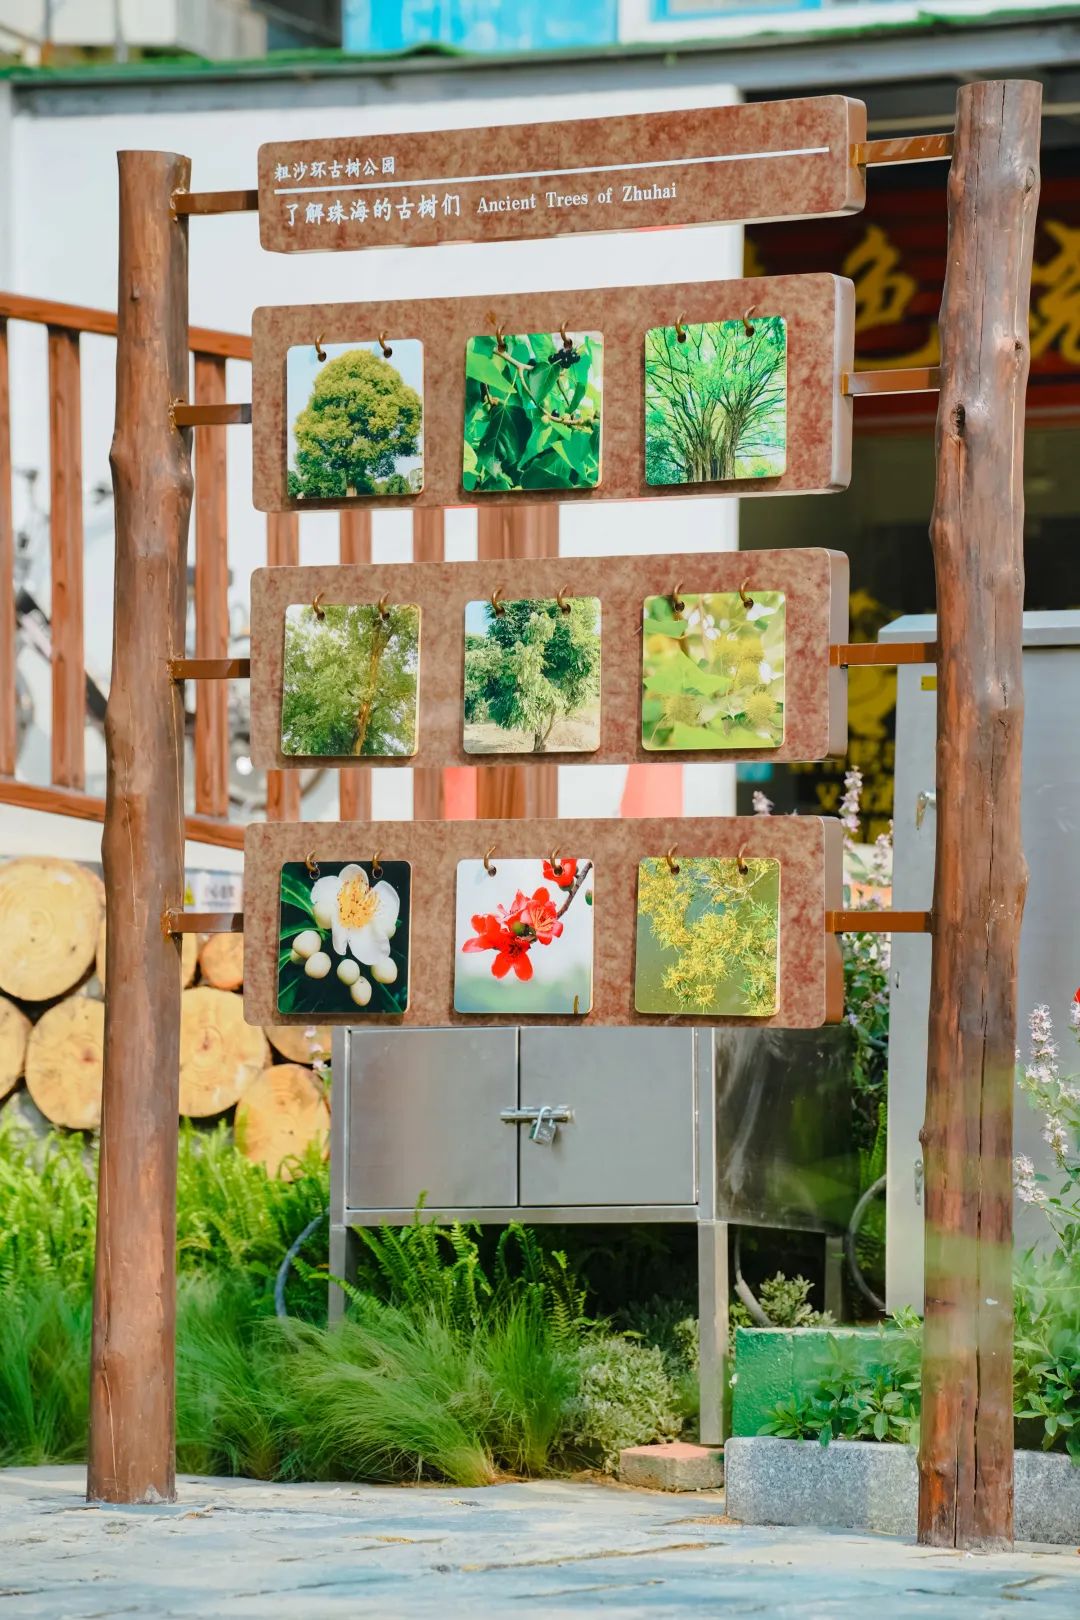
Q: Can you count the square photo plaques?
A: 9